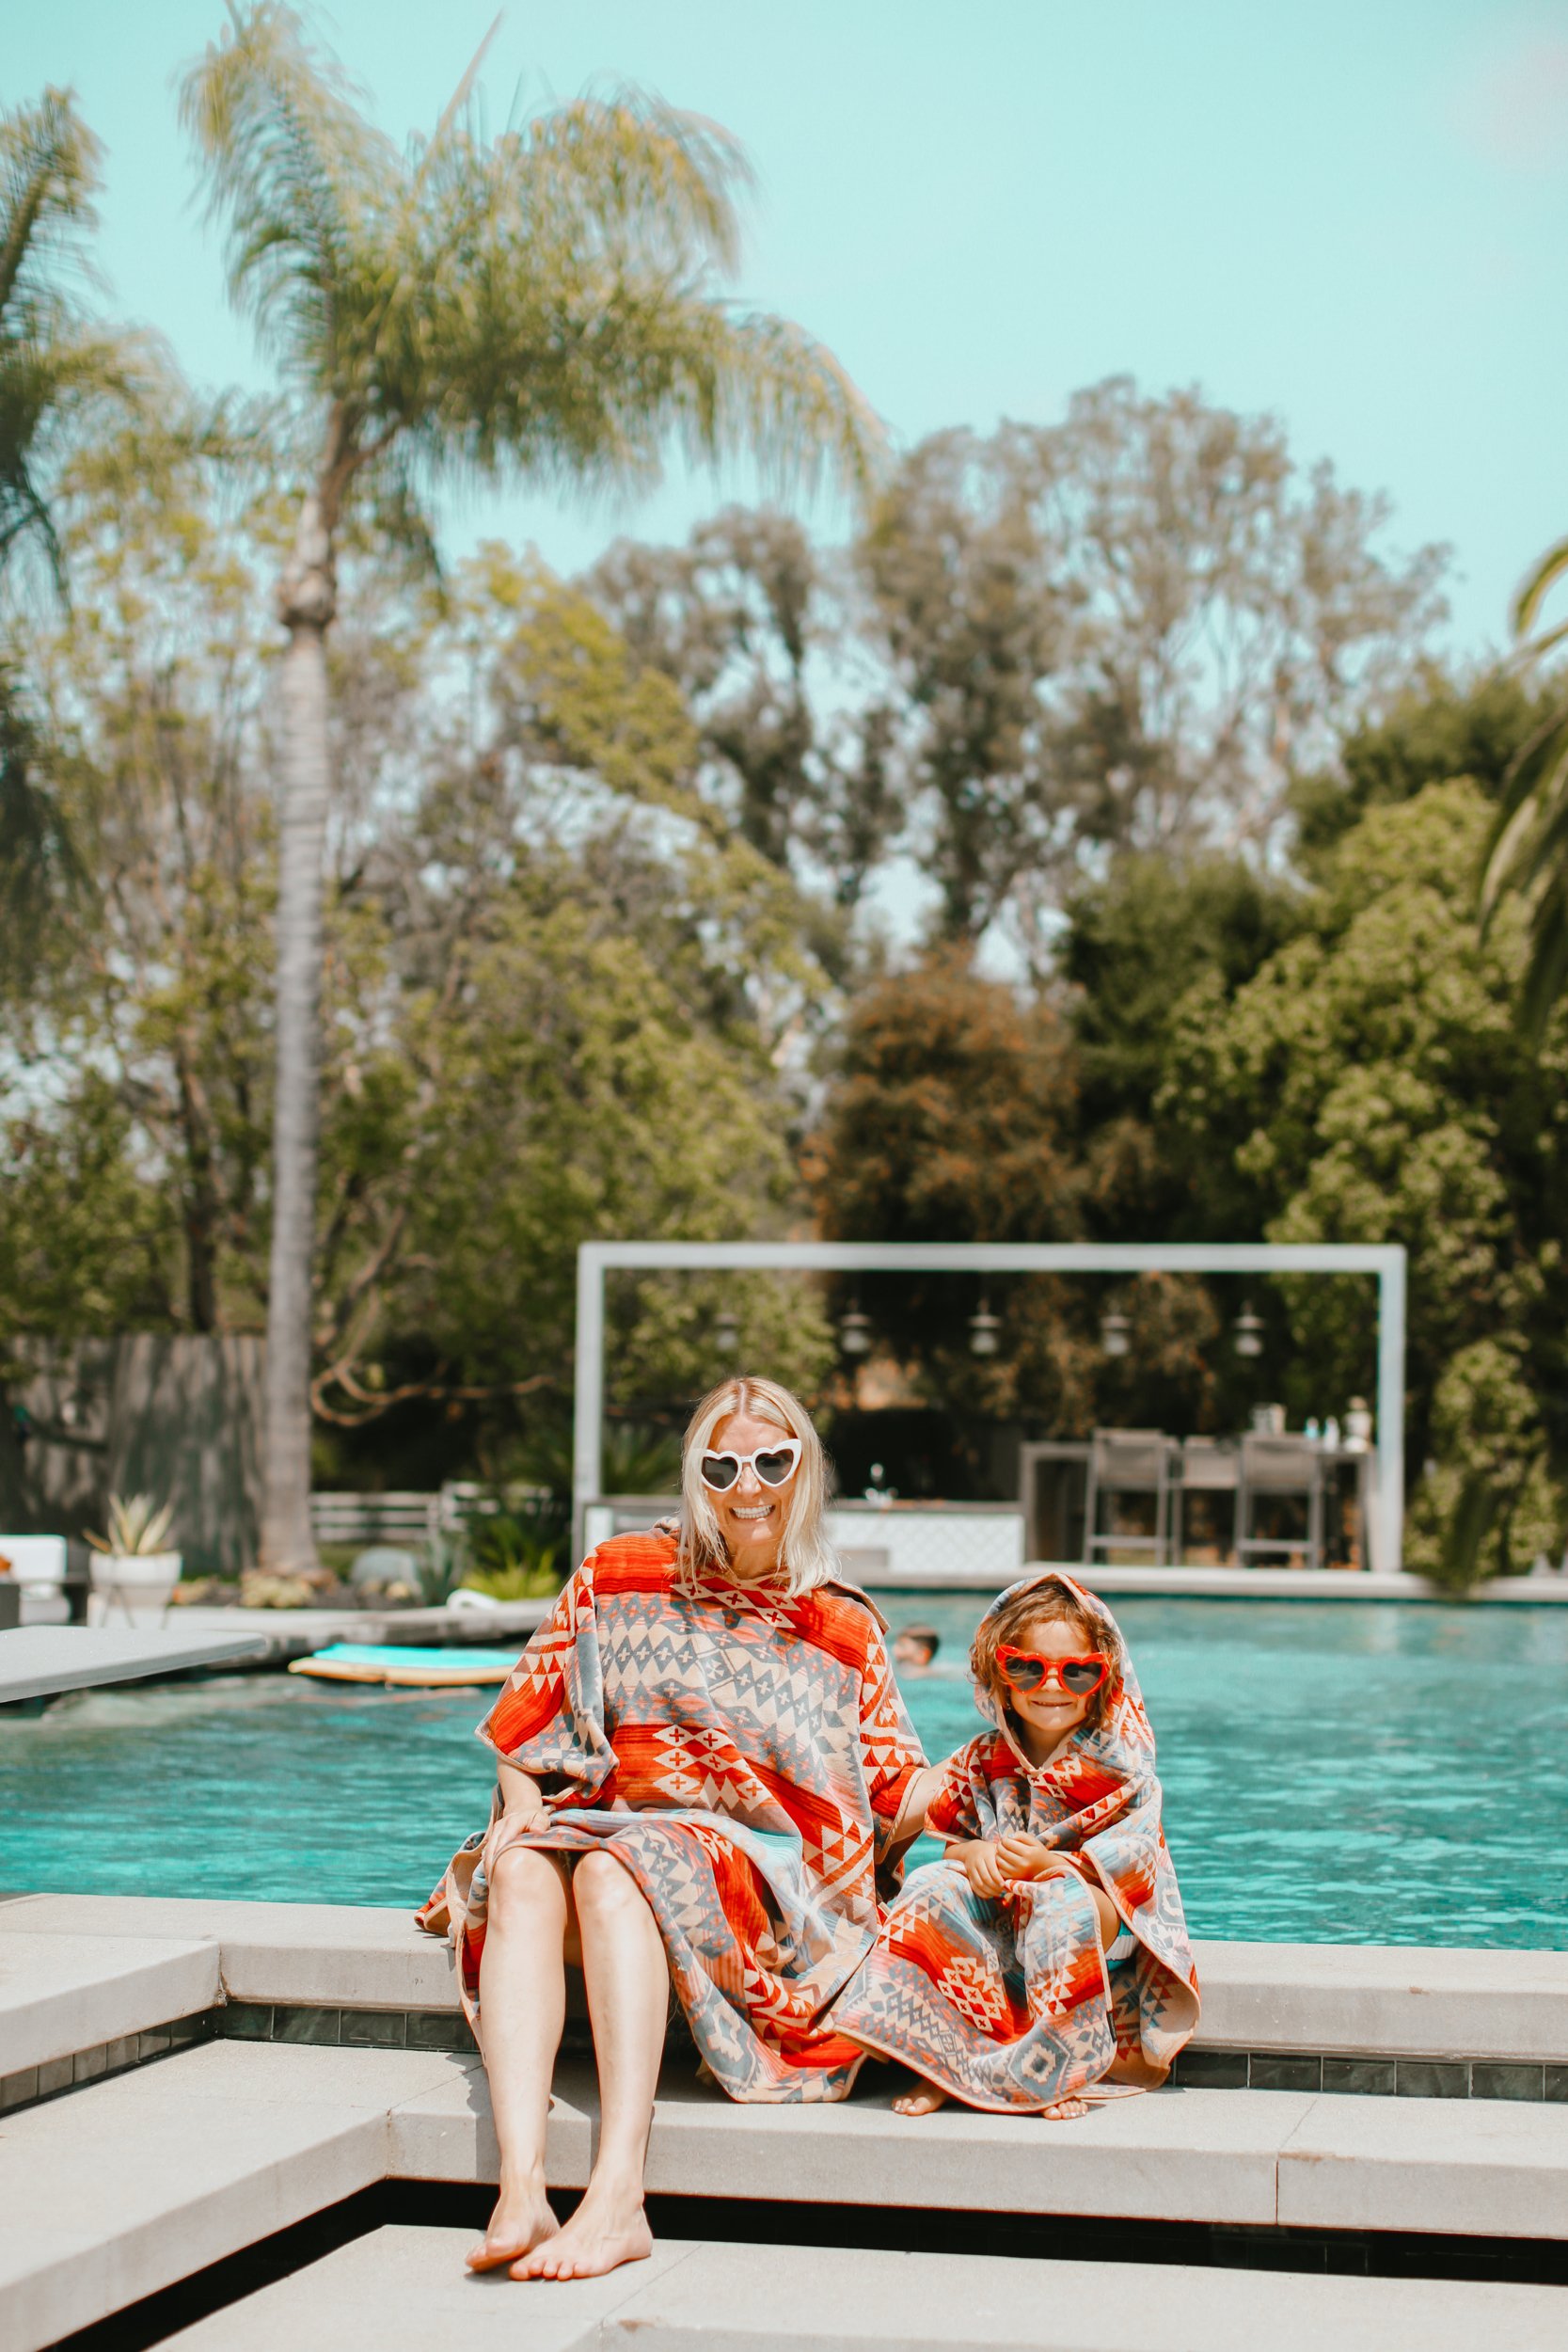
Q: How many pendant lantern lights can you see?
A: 5